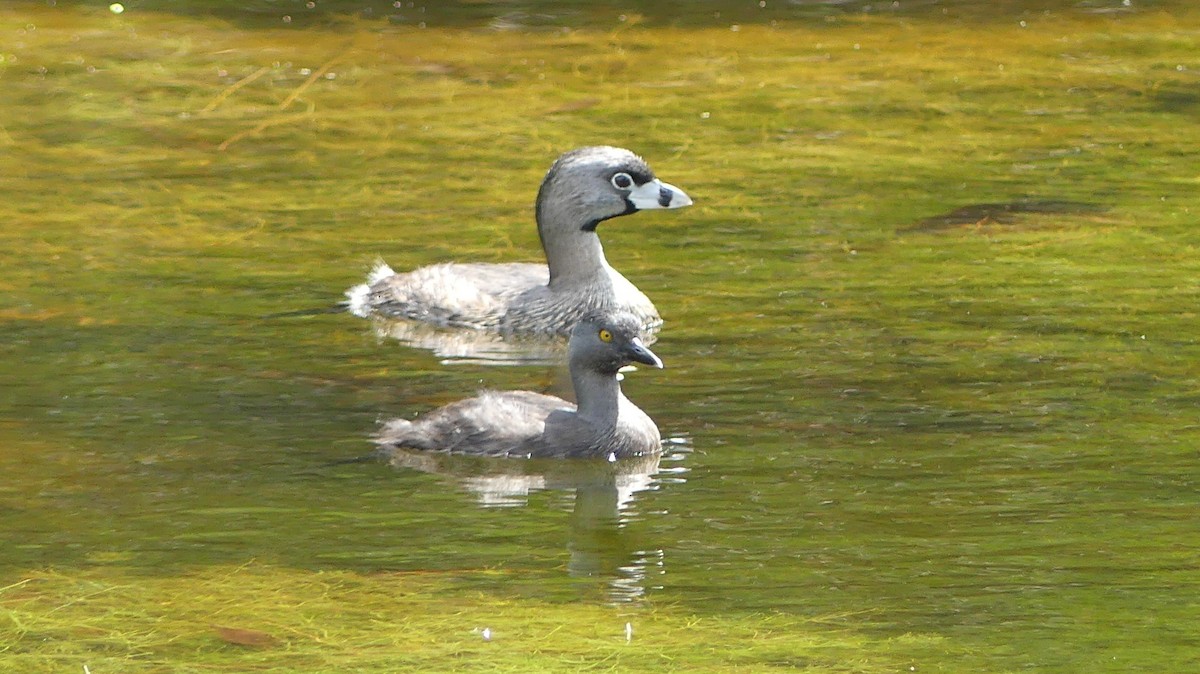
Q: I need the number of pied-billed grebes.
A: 1